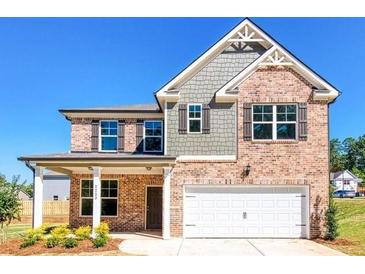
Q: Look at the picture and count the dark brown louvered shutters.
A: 7